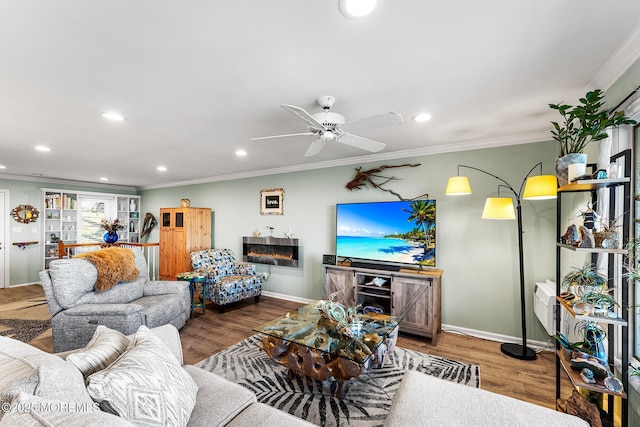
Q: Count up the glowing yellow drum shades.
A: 3